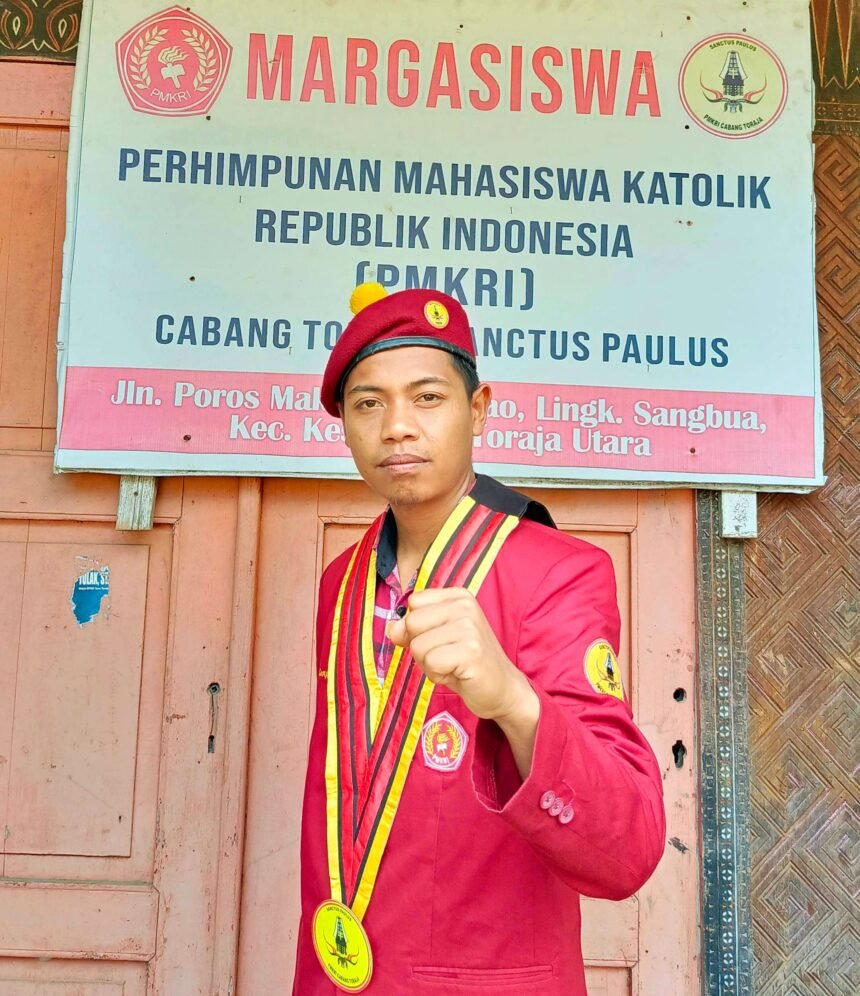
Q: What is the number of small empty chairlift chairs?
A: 0